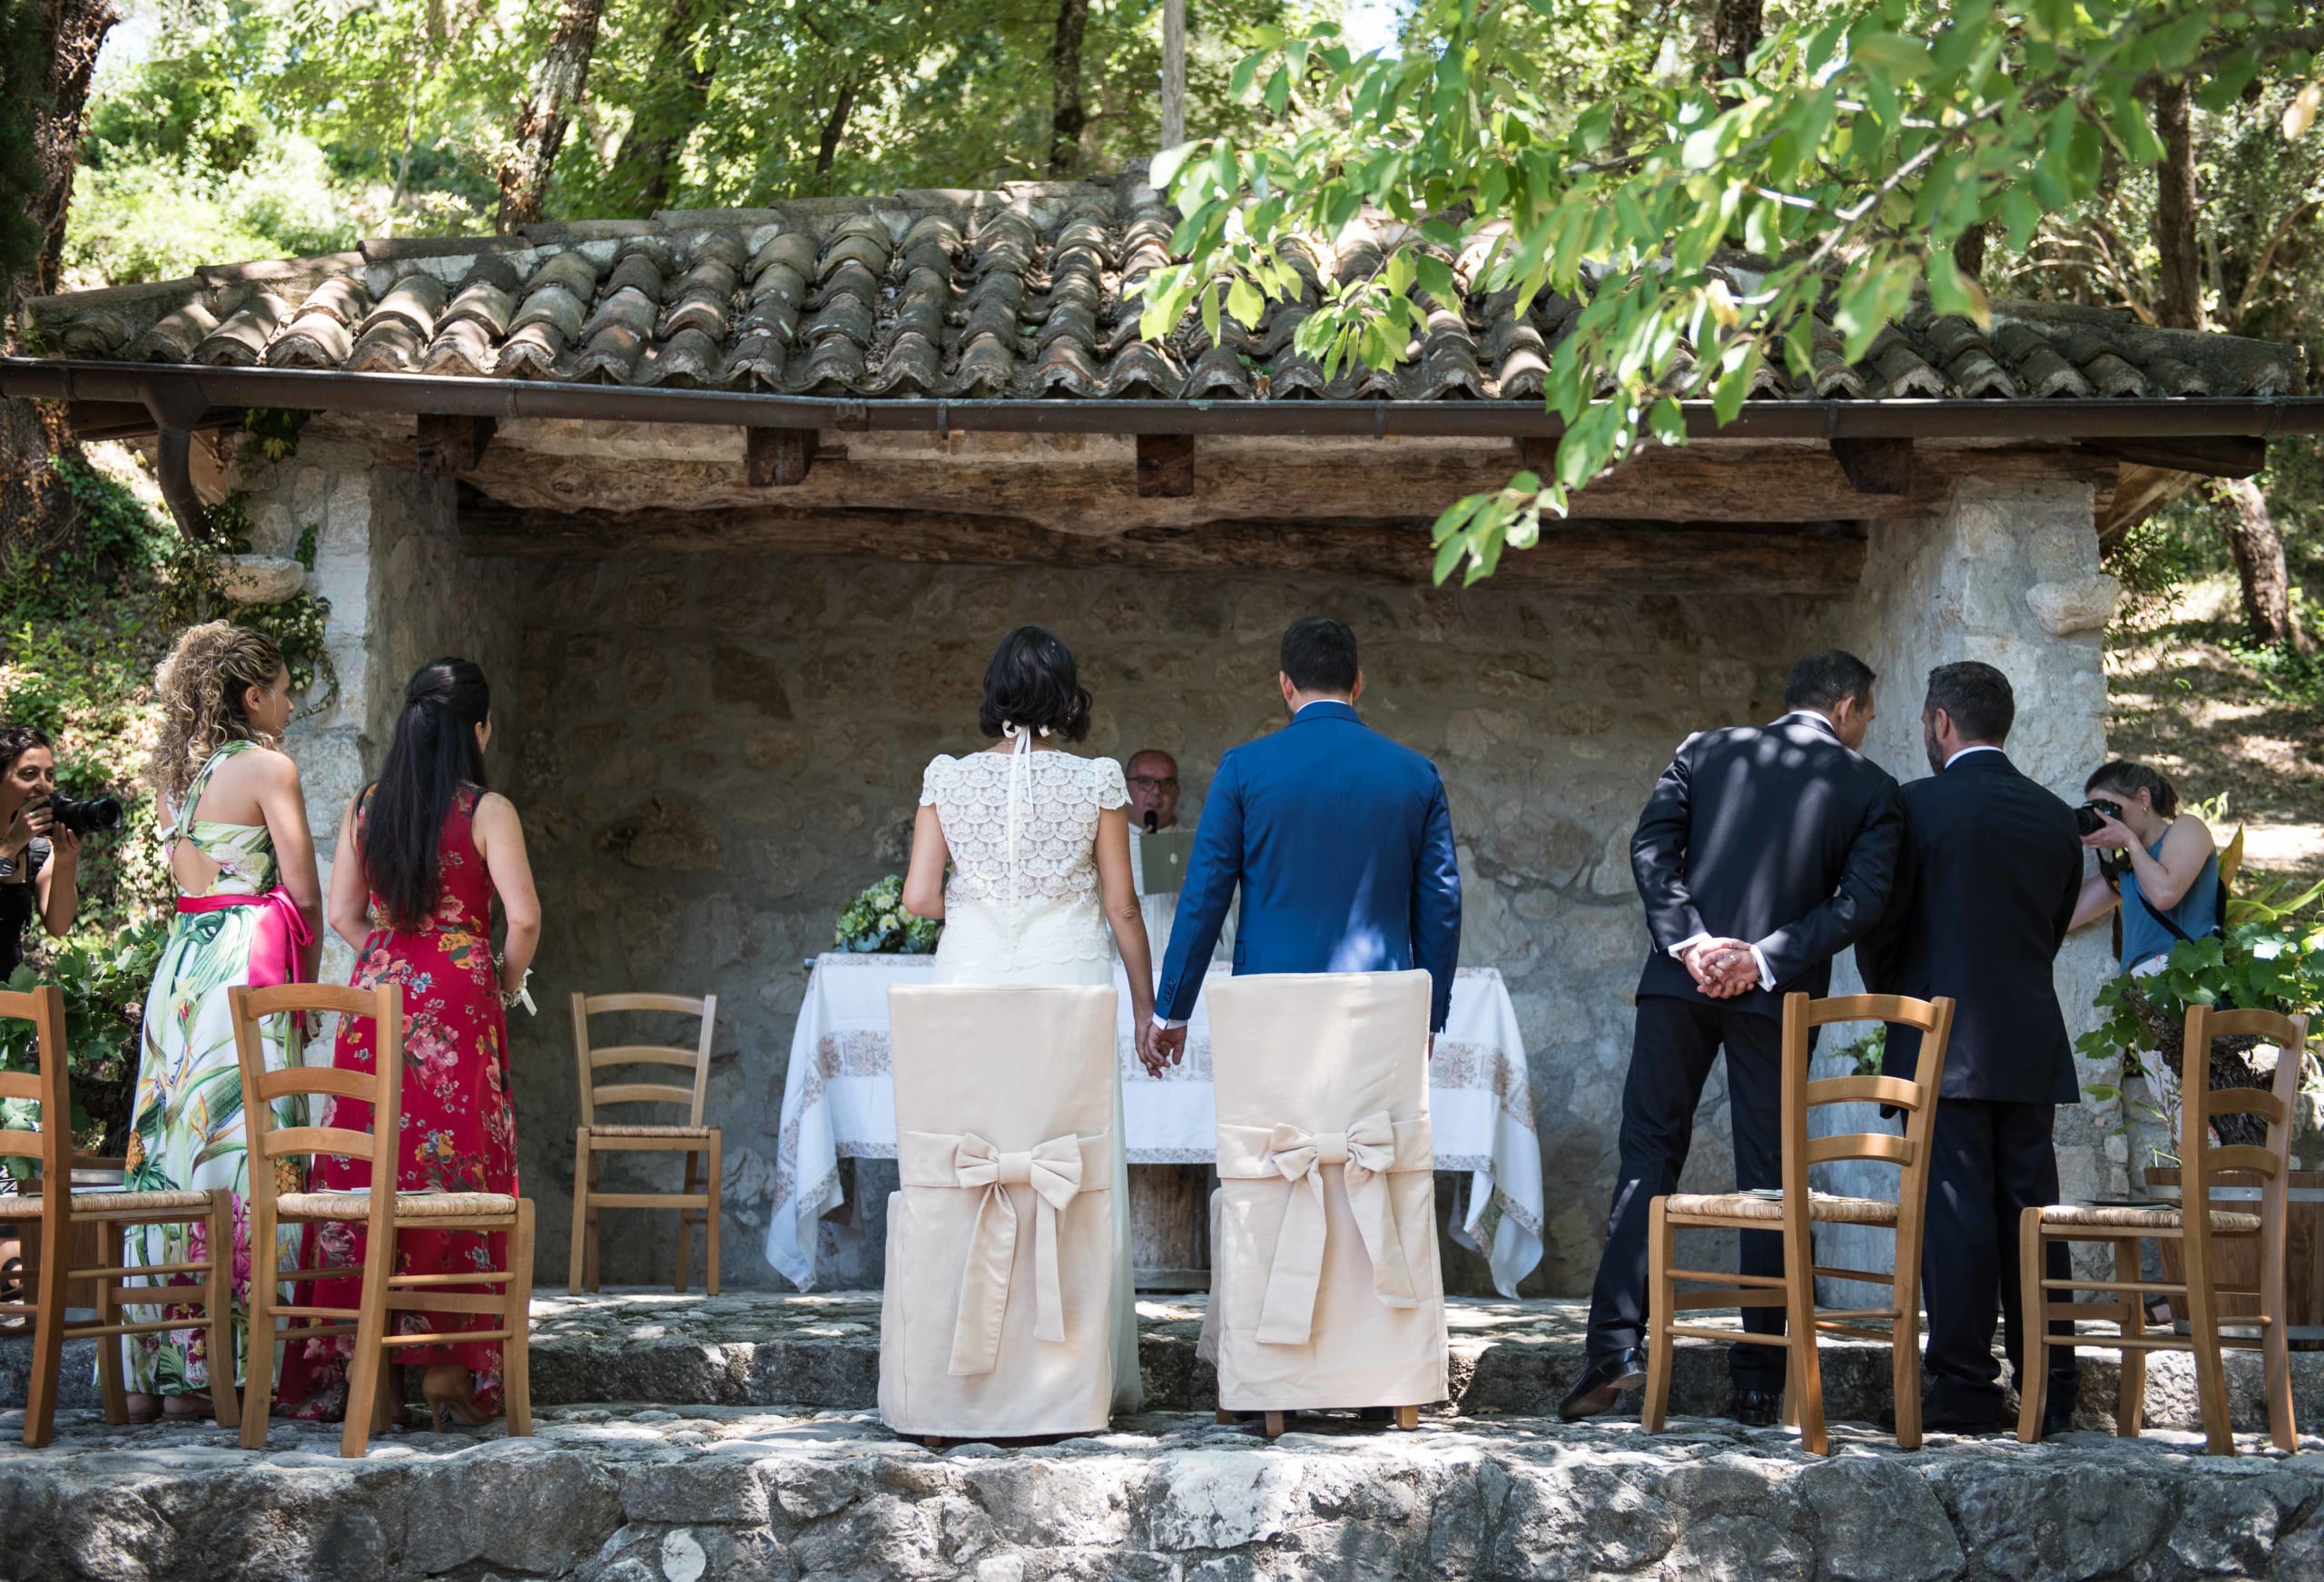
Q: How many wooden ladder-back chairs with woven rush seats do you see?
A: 5